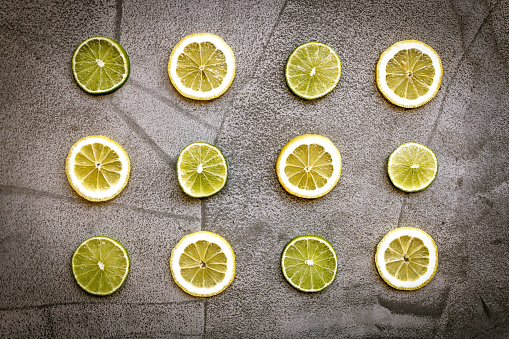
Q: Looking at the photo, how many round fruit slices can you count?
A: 12